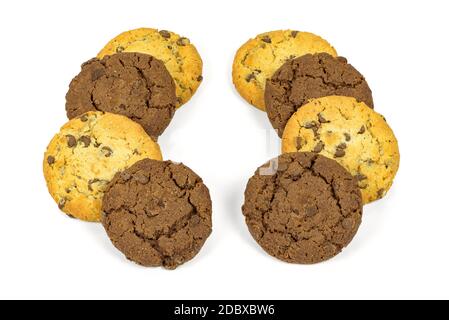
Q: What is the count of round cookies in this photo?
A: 8